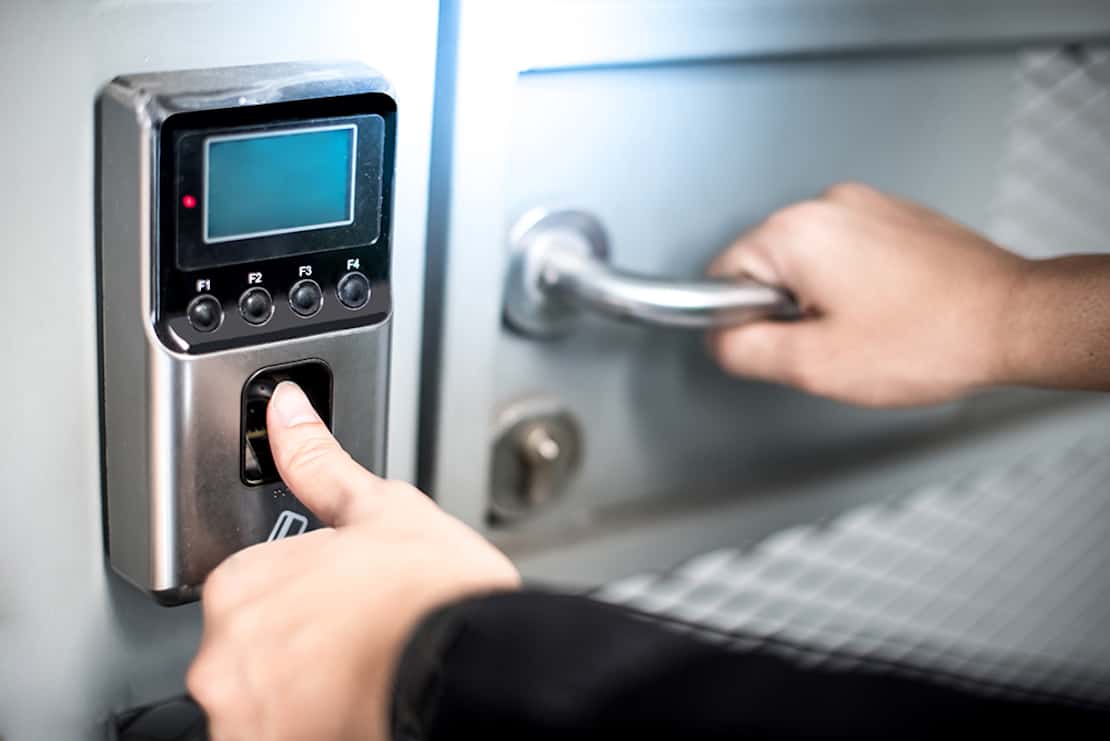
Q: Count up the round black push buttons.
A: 4